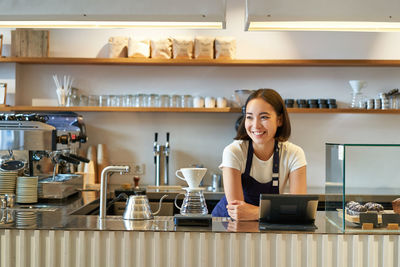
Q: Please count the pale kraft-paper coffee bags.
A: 6